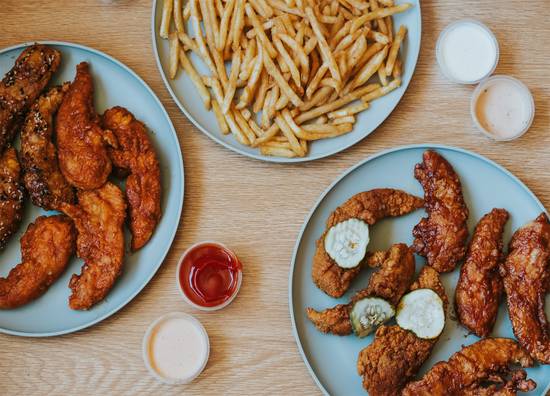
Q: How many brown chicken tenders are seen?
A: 14